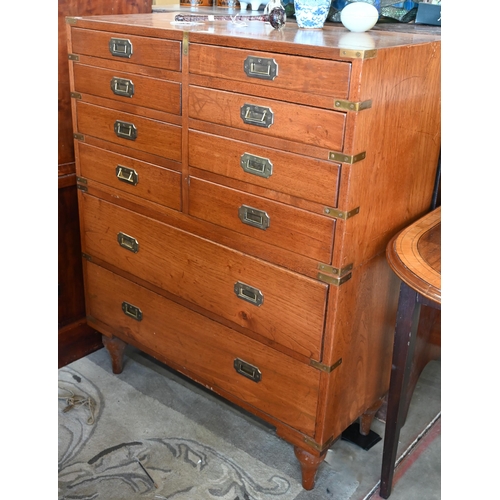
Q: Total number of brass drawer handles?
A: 12